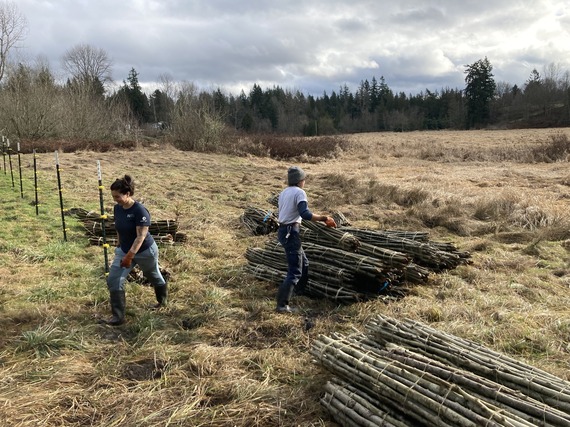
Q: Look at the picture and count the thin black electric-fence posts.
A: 6